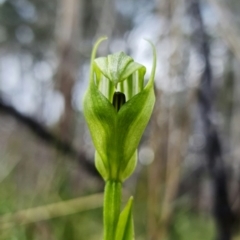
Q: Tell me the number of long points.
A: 2